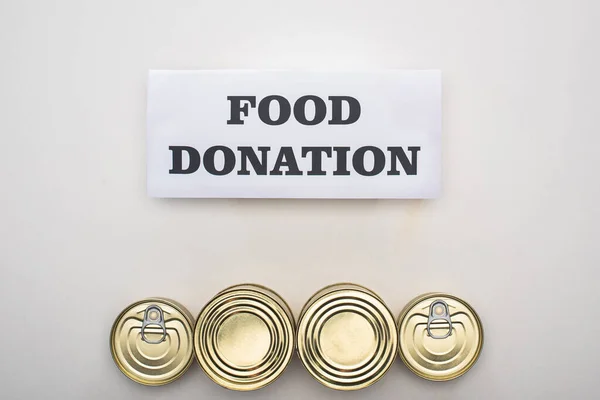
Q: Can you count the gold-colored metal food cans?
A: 4